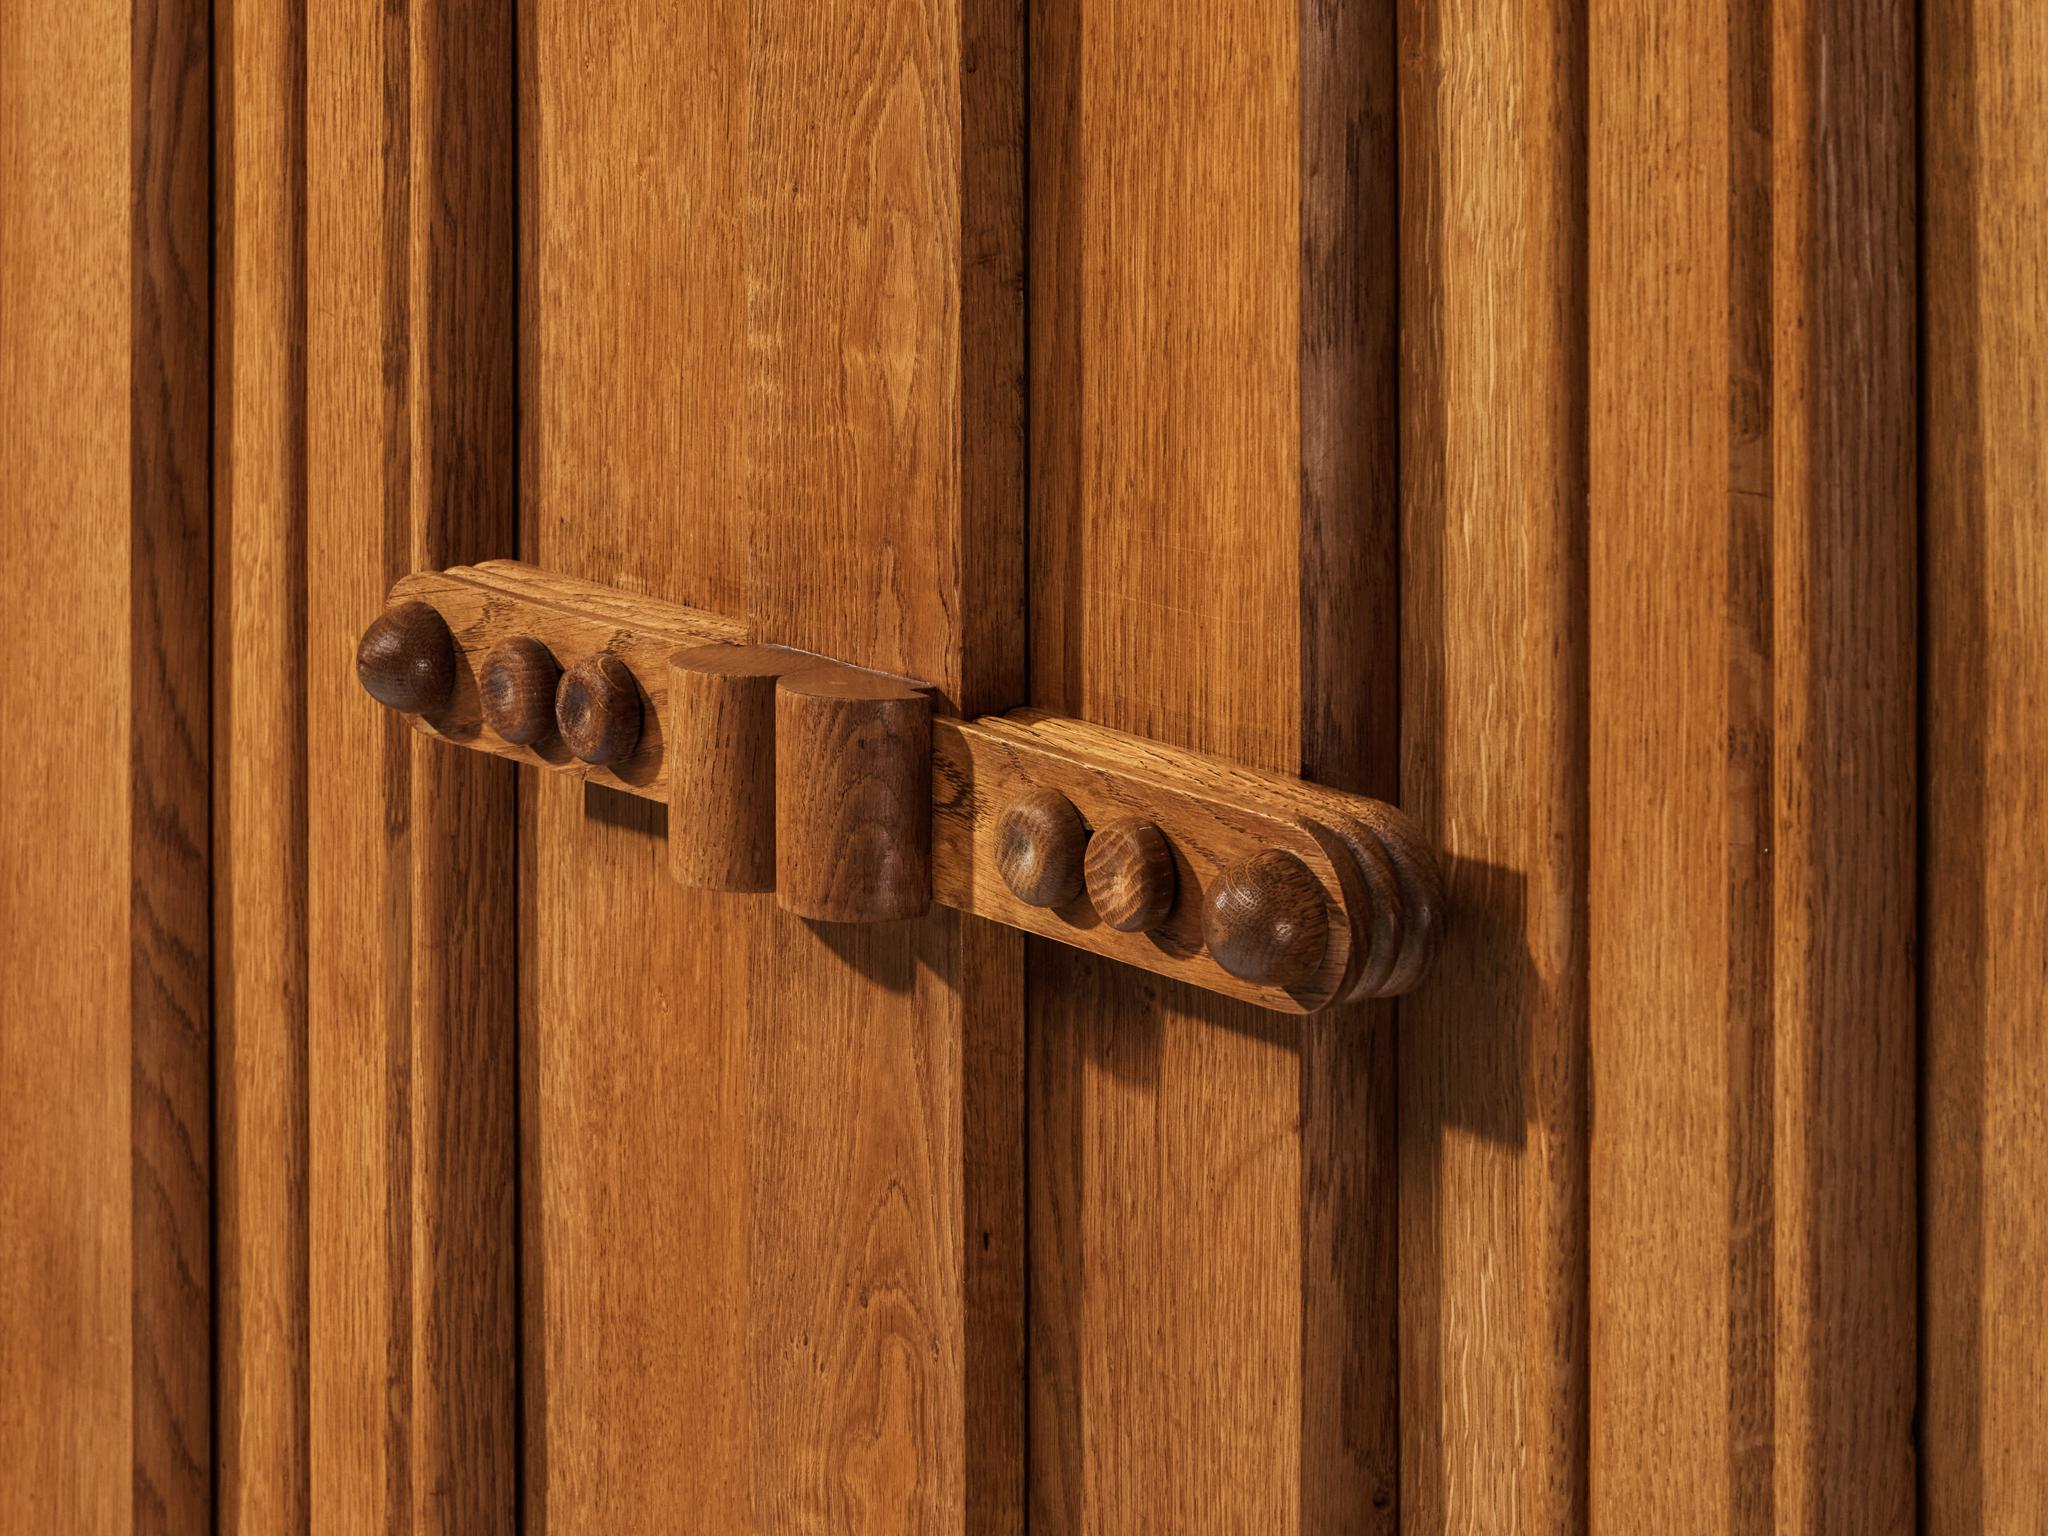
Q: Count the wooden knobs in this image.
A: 6